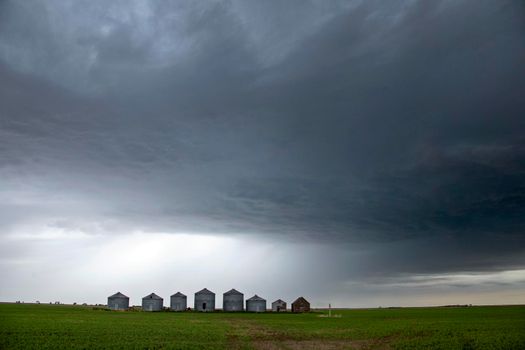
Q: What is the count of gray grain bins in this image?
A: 6